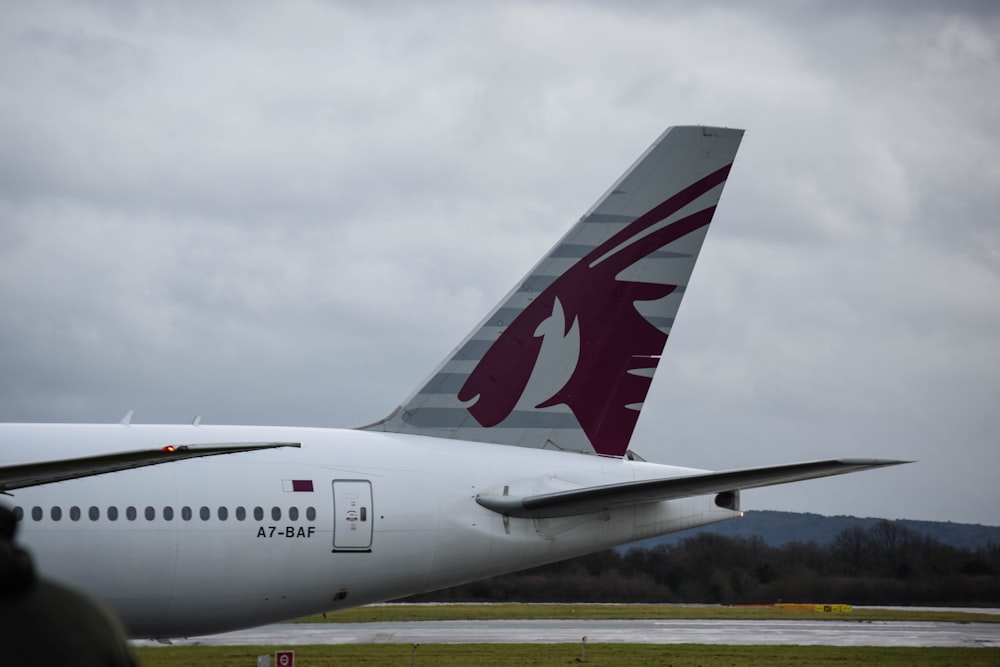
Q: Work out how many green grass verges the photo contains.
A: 2